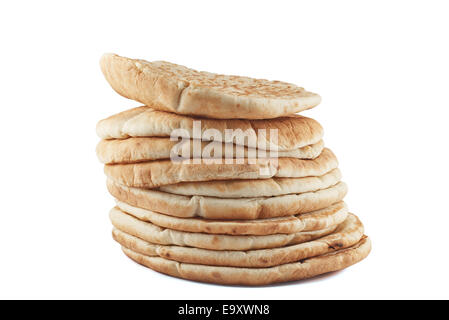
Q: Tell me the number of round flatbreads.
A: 10